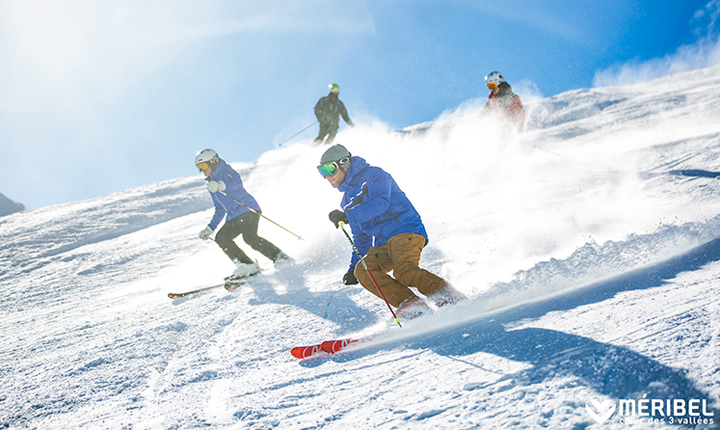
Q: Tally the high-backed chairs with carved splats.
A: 0